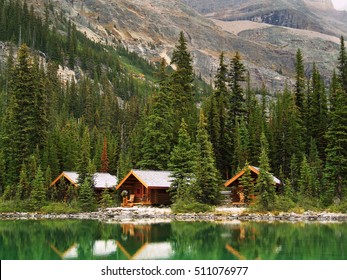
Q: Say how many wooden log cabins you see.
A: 3